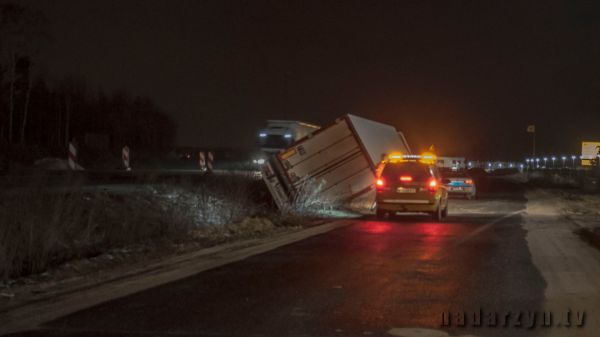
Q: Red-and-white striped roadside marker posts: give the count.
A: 4